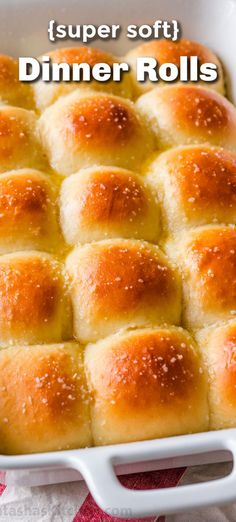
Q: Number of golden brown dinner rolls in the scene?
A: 15